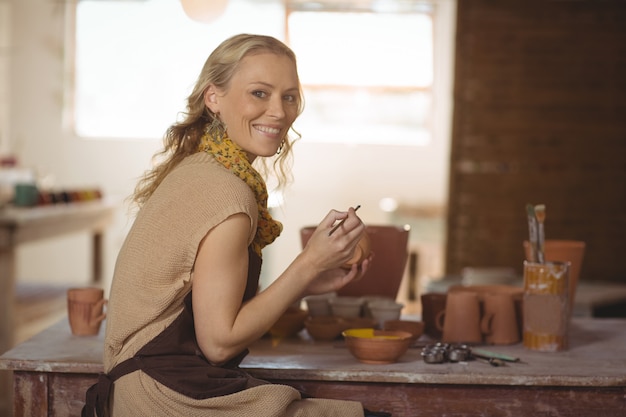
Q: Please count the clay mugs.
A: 3